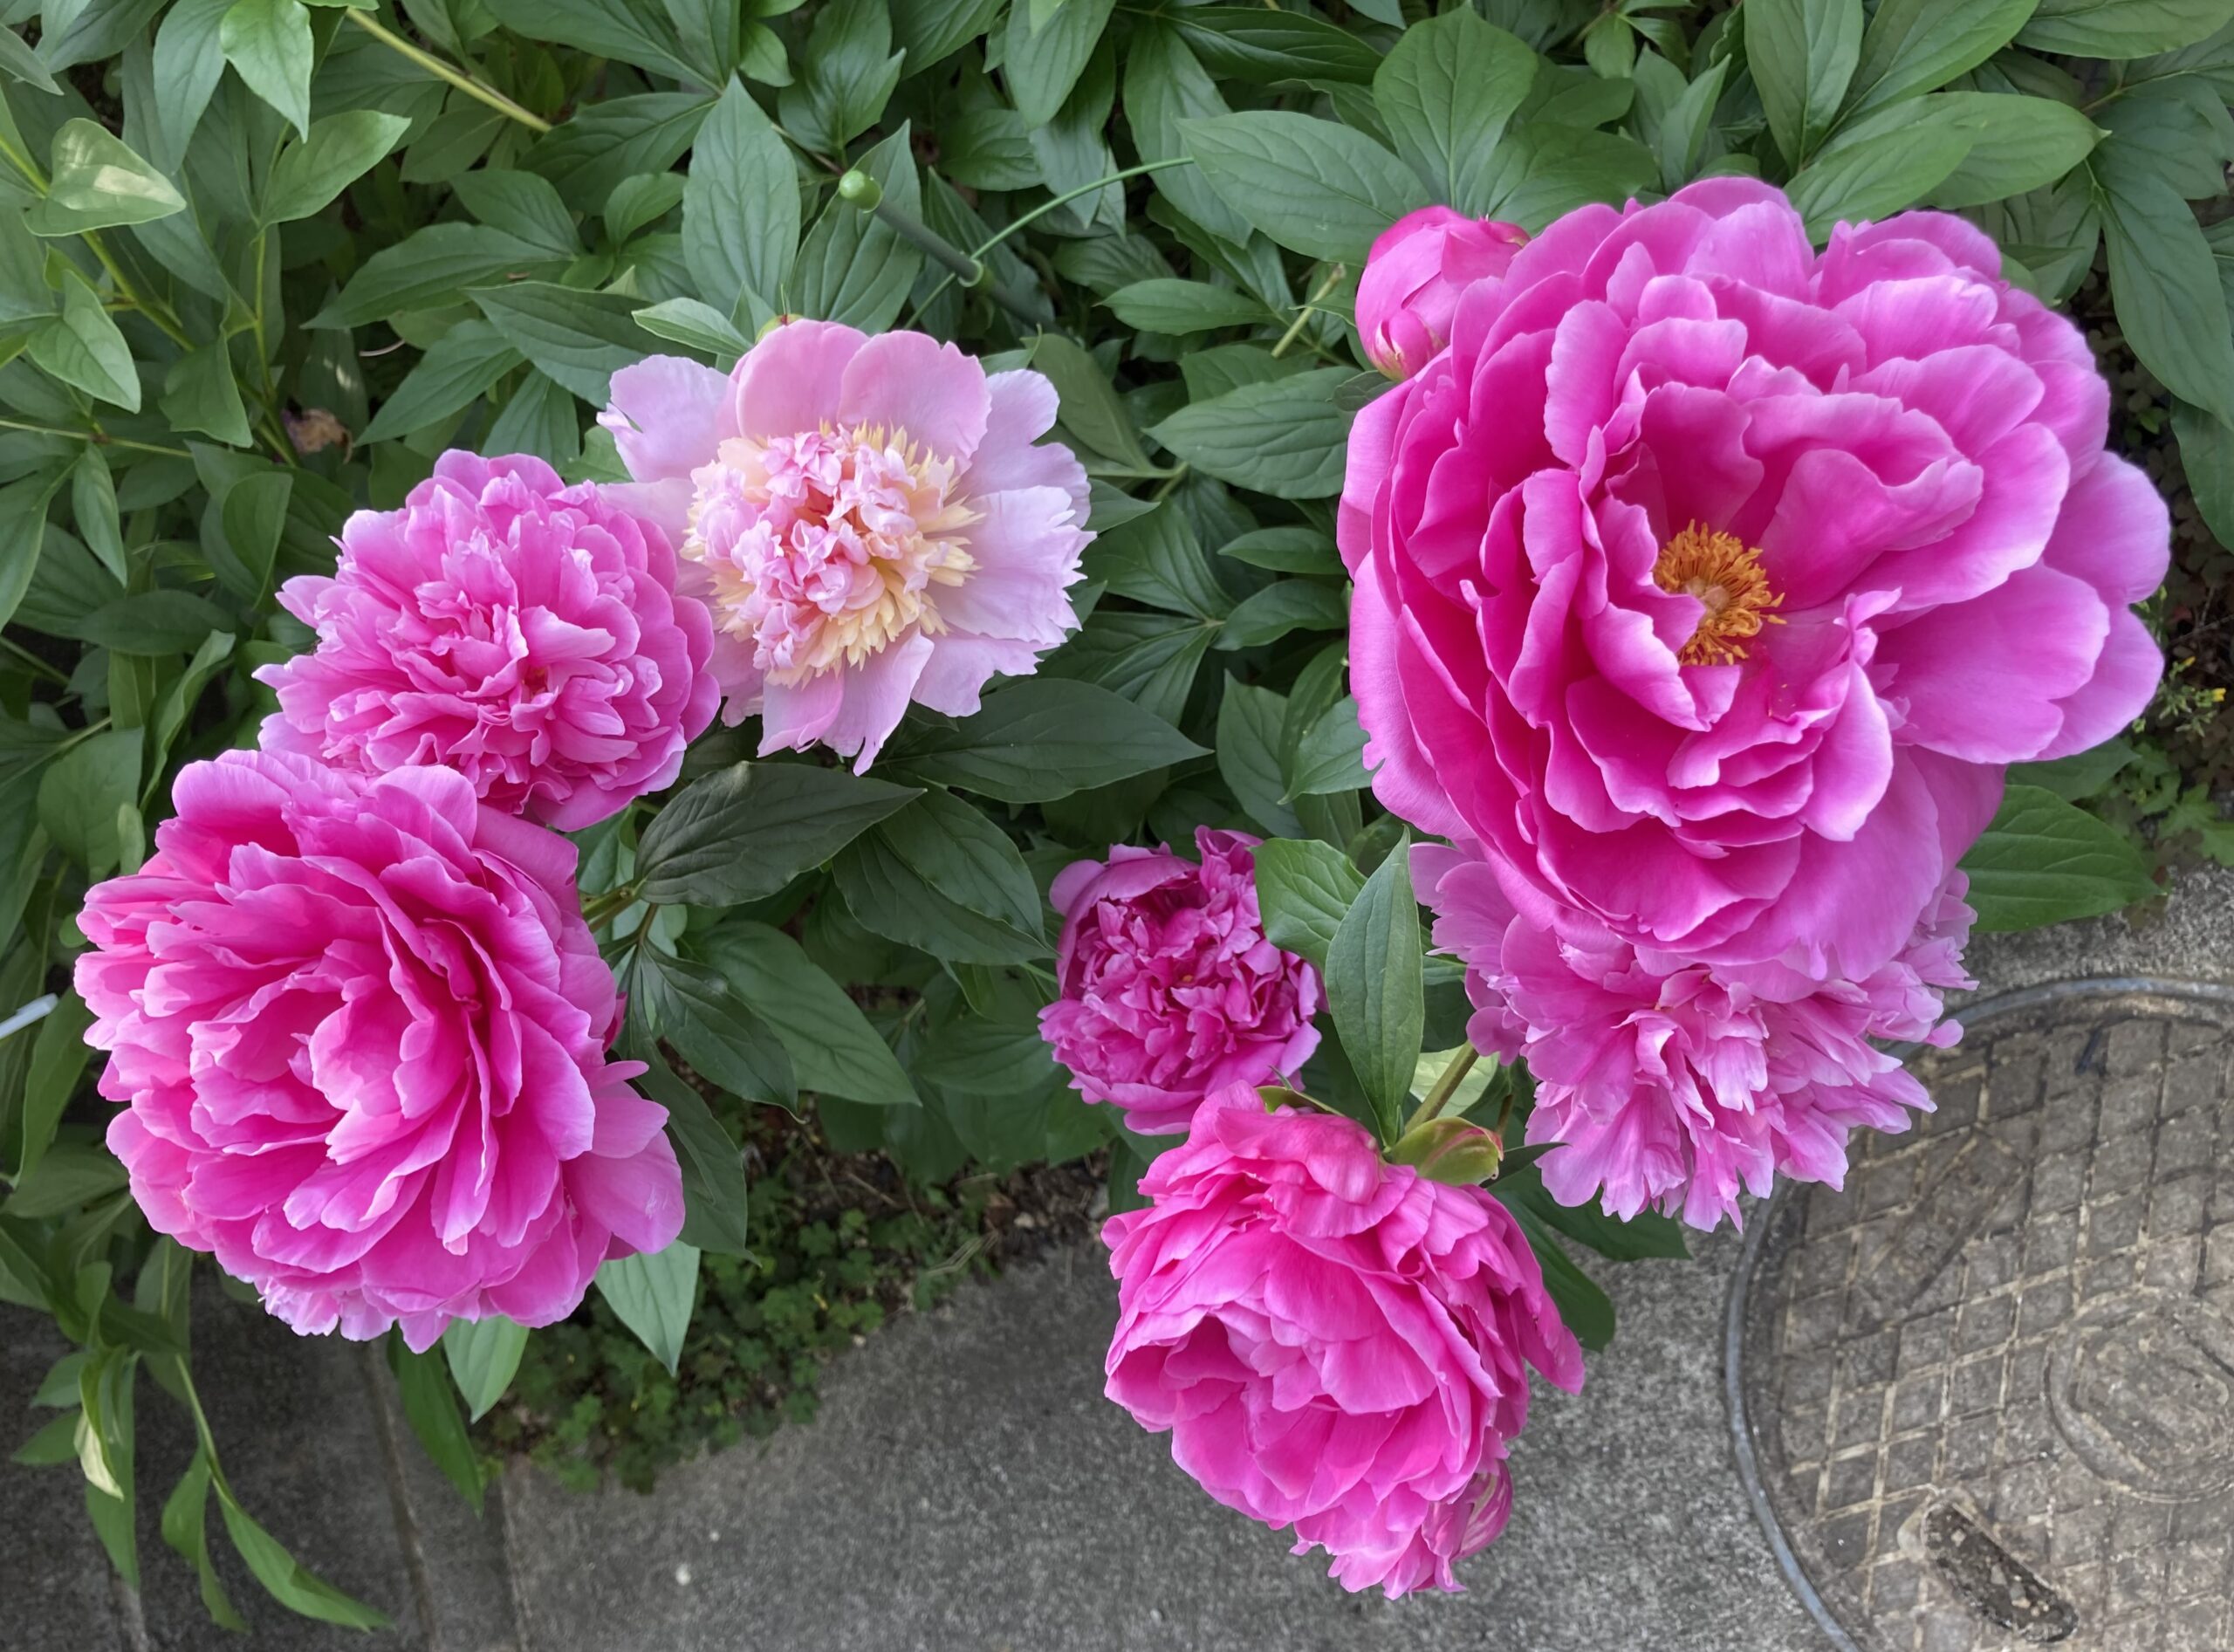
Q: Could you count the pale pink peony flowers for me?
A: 1